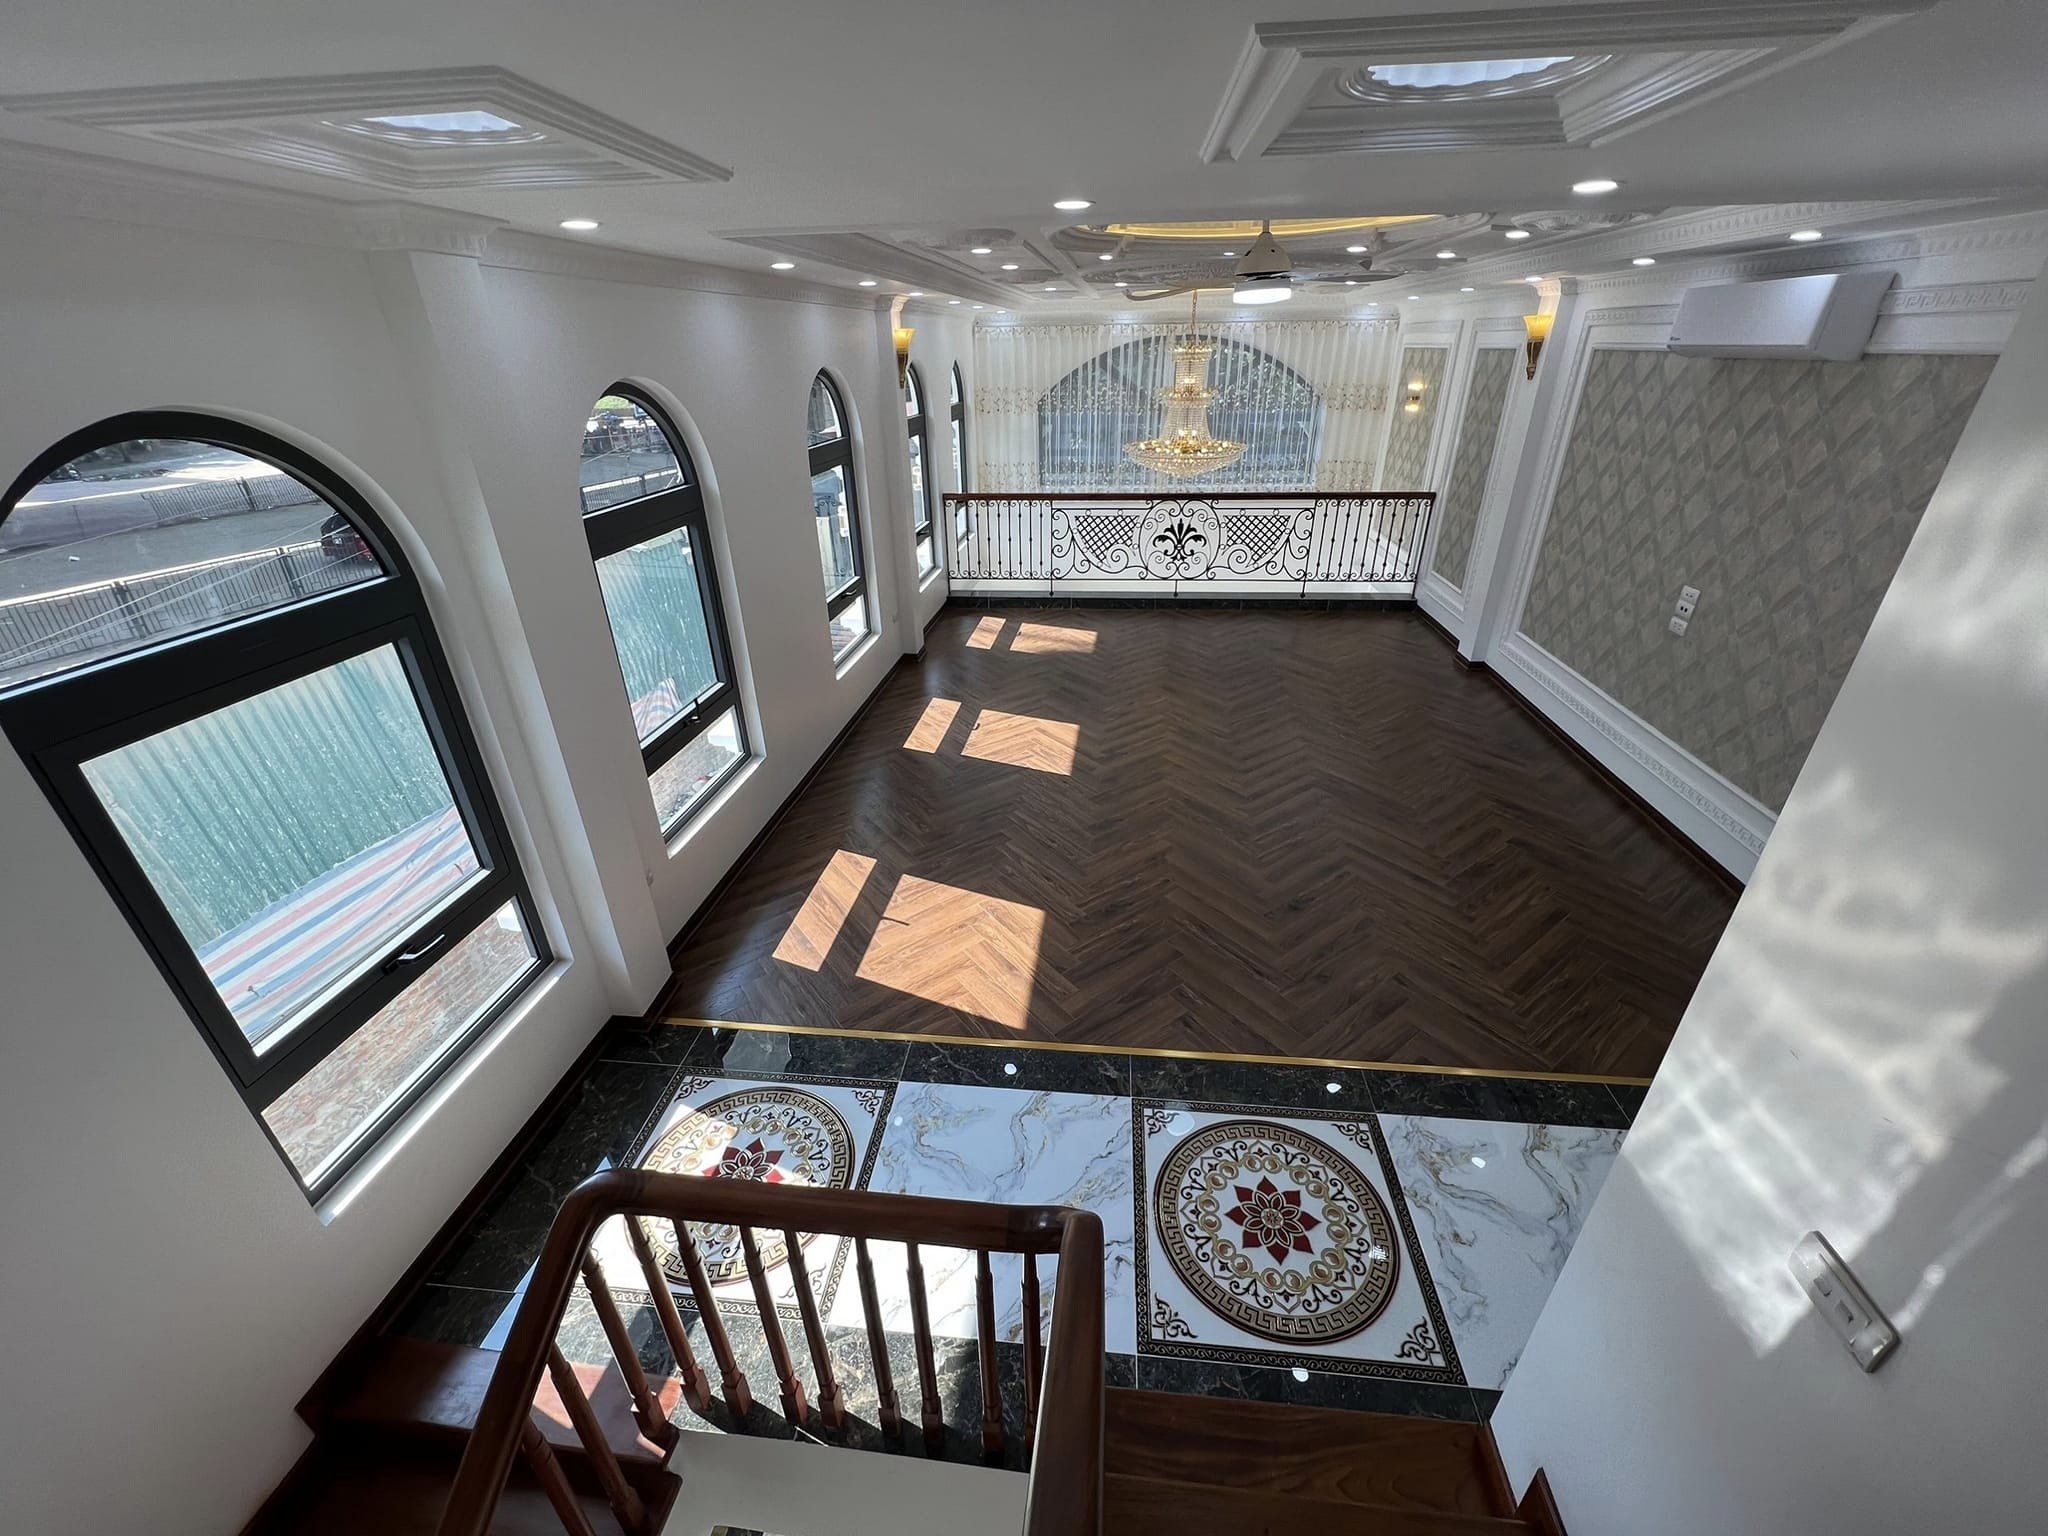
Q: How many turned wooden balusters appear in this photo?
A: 11